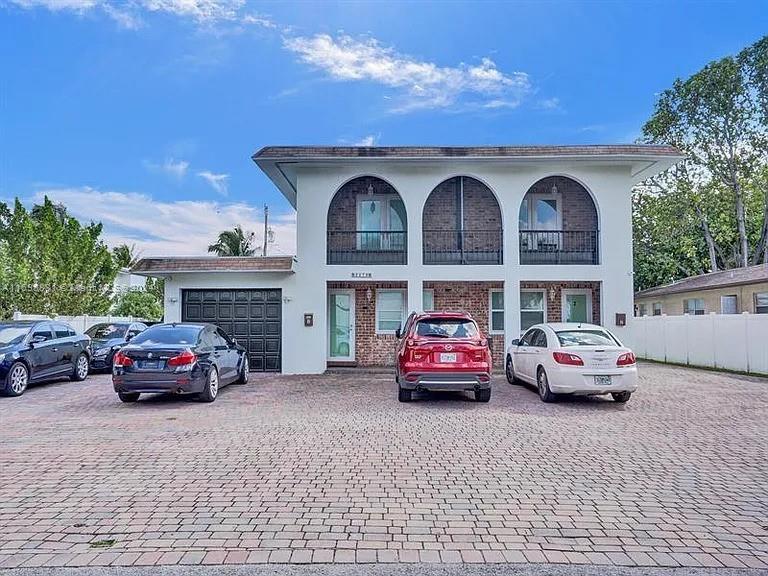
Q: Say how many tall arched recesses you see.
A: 3